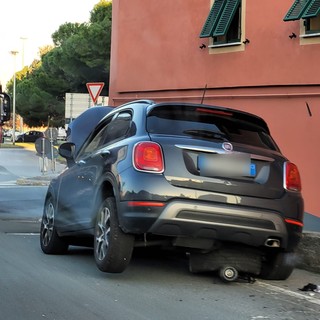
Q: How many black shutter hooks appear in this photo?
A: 3